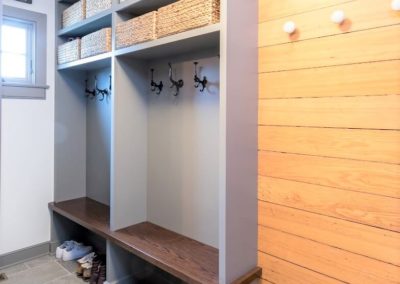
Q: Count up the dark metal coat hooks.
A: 6